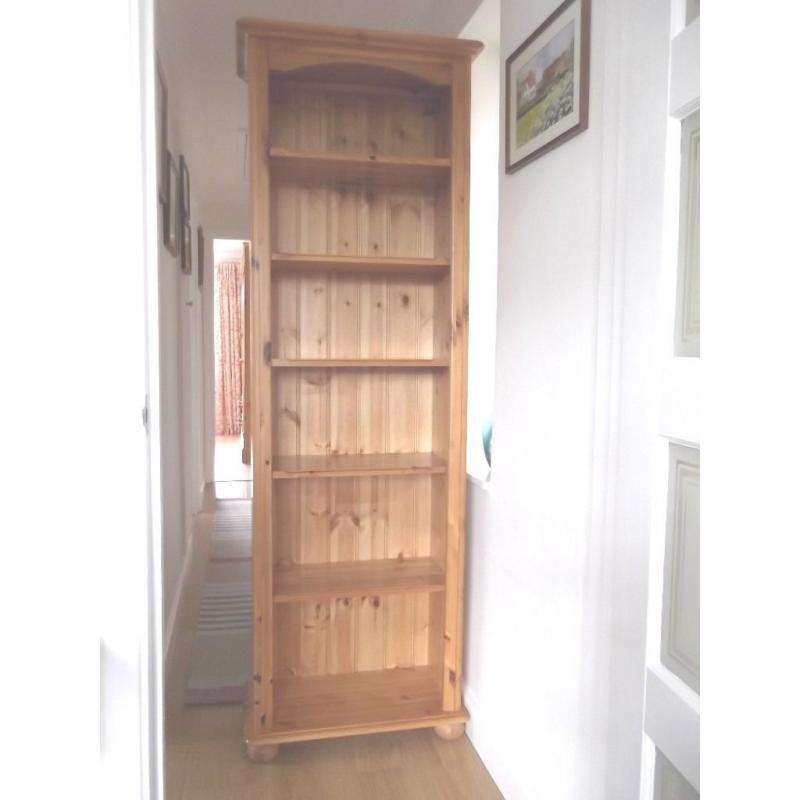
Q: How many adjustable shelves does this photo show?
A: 5